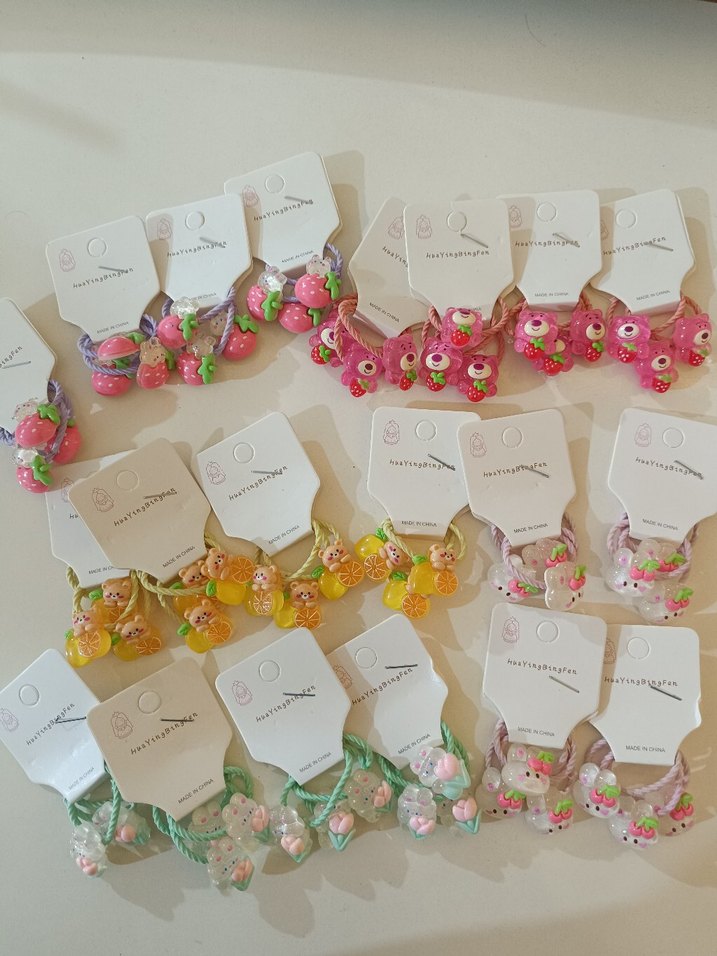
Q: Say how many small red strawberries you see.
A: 12